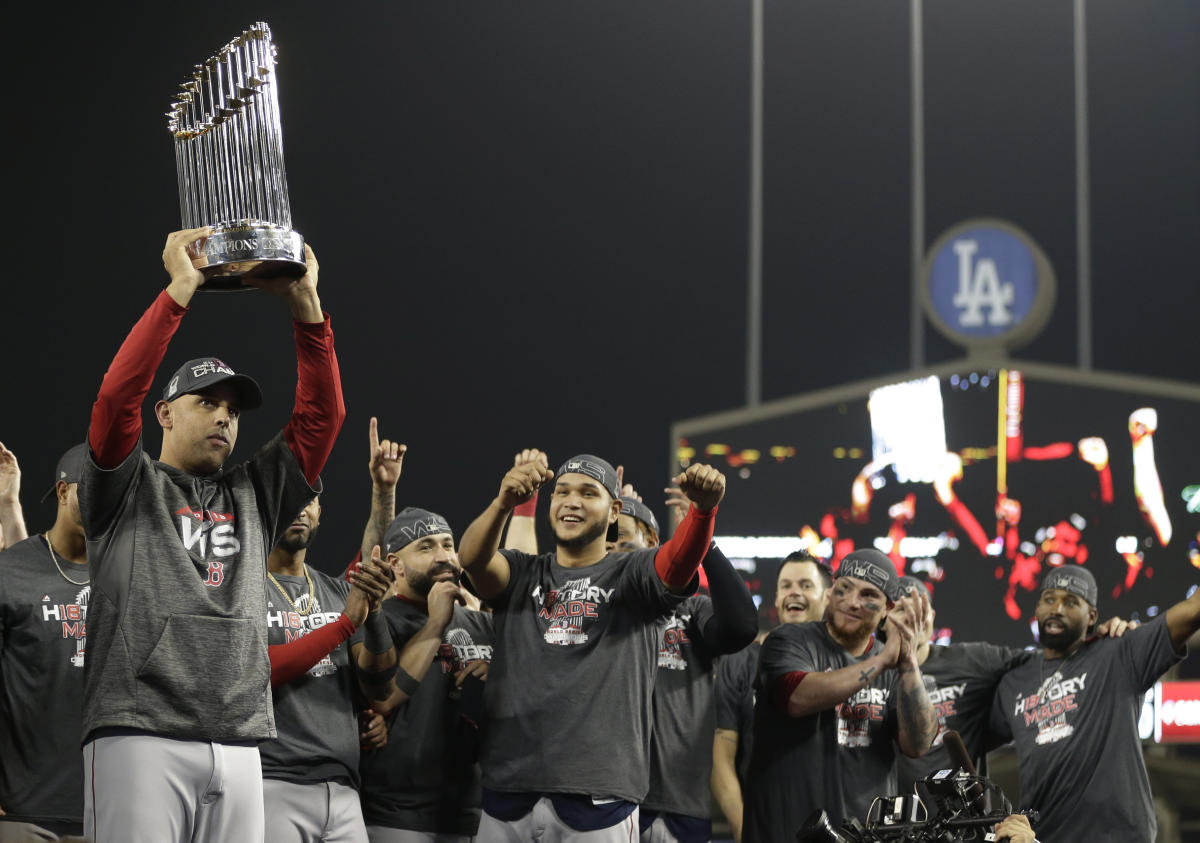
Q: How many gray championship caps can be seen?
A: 8